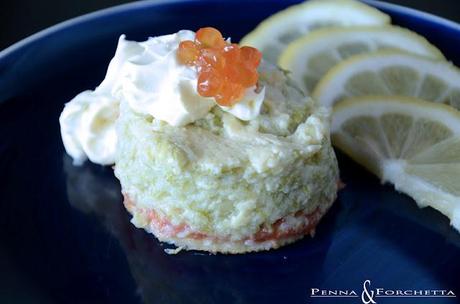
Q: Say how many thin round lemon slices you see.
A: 4